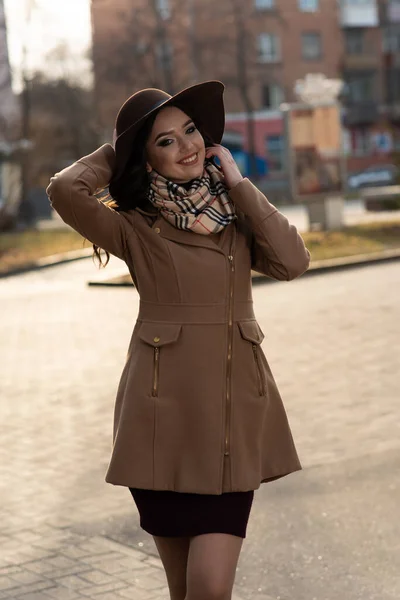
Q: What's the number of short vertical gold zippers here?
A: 2